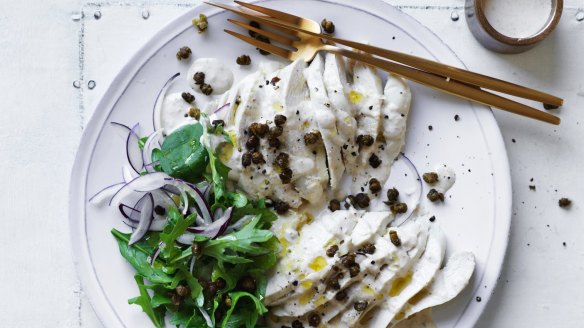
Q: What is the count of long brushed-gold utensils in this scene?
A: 2